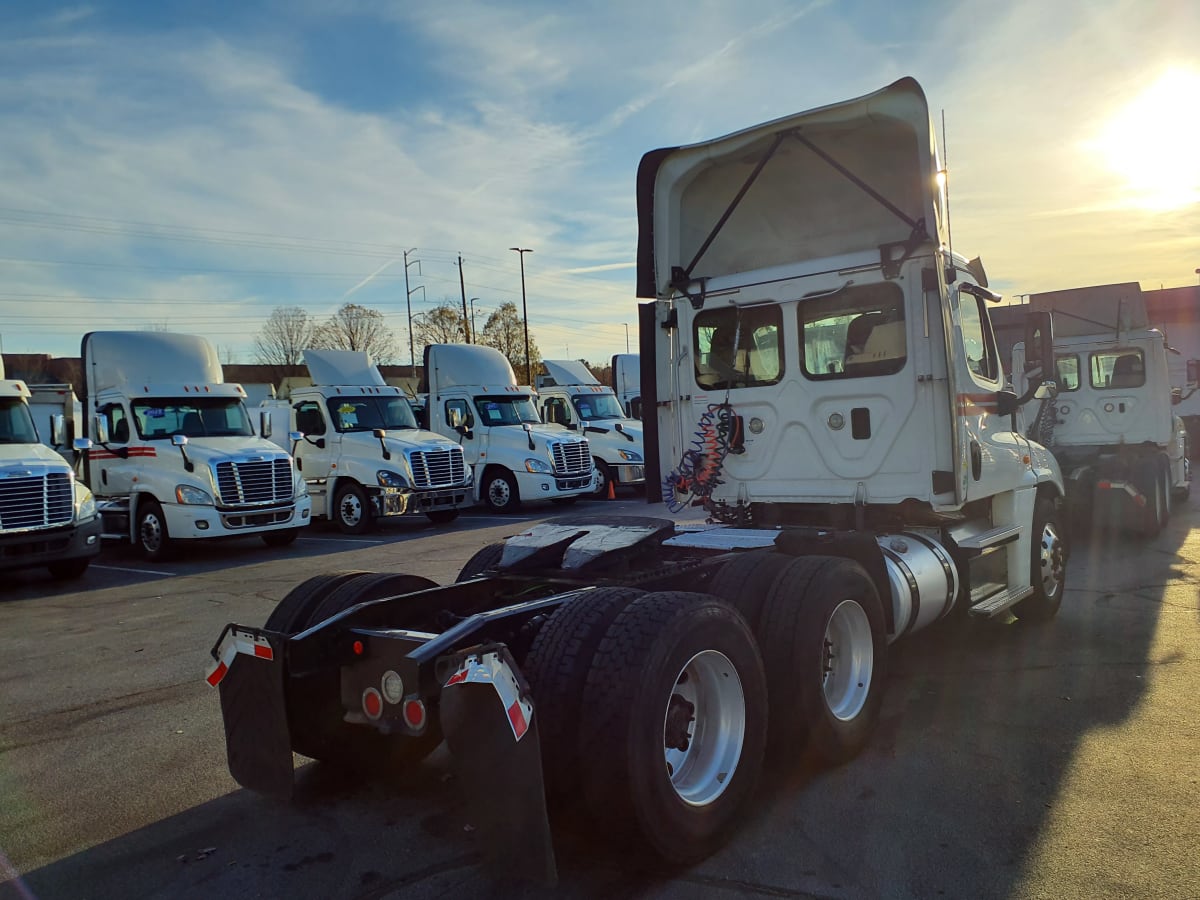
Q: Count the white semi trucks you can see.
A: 8